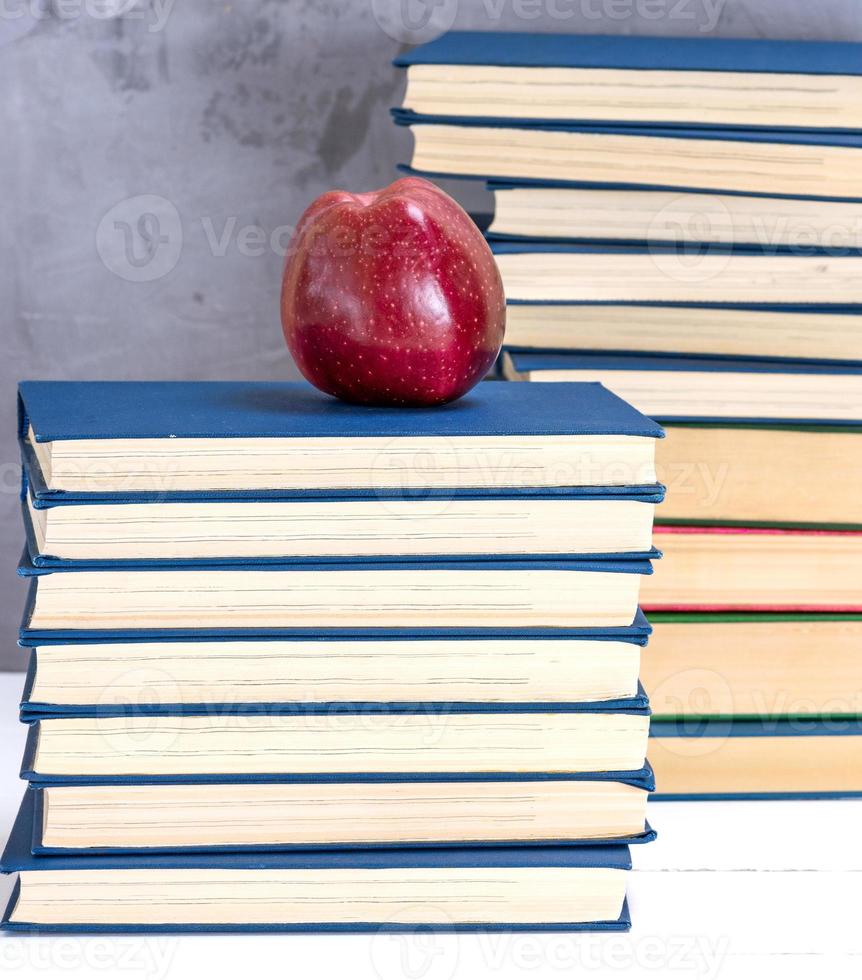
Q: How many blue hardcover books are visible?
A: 14